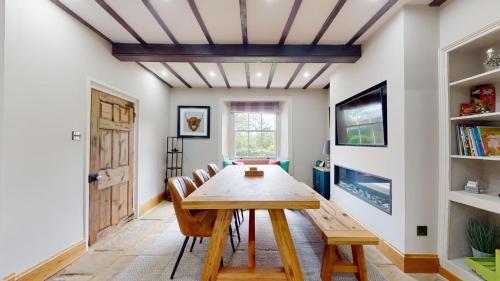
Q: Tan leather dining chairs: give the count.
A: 3